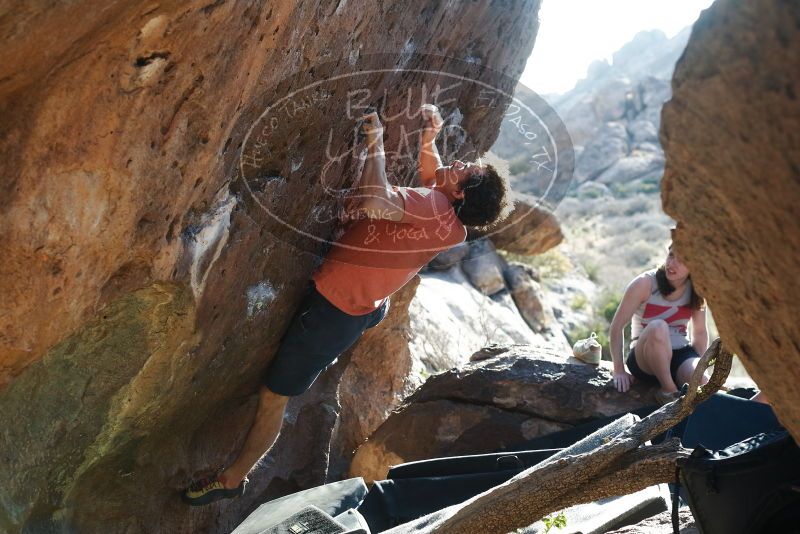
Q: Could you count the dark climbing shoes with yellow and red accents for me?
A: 1